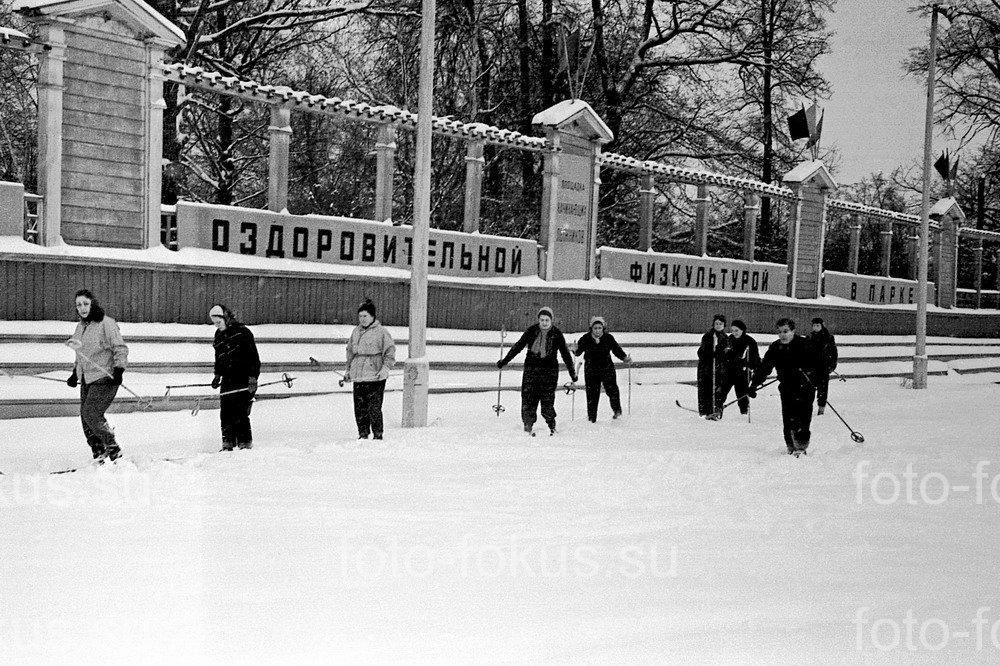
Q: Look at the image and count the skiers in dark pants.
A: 9